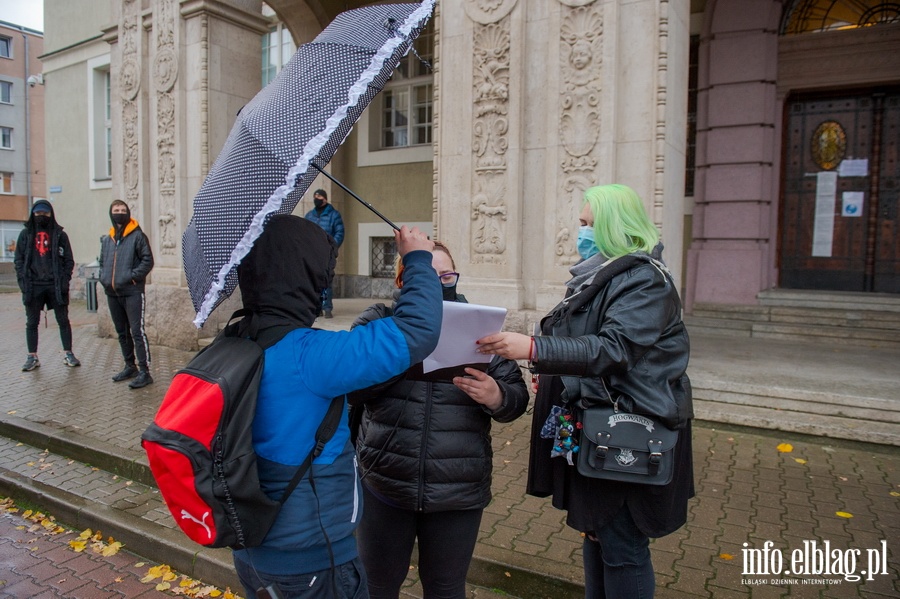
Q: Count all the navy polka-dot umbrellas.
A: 1